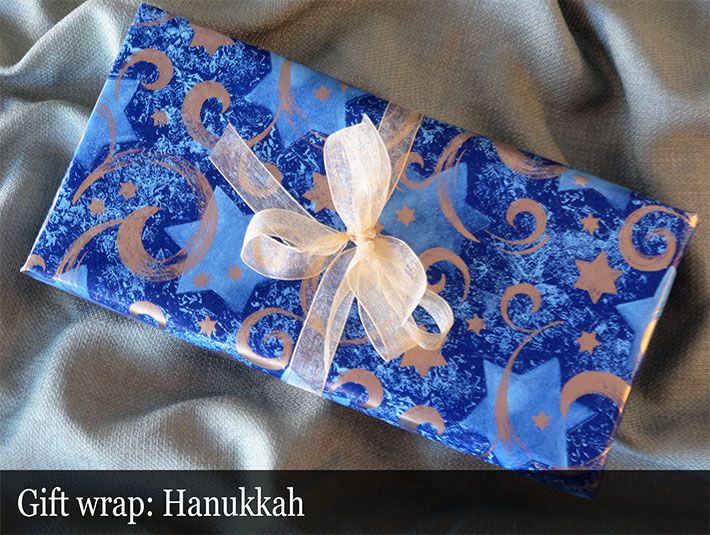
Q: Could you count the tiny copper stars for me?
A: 13